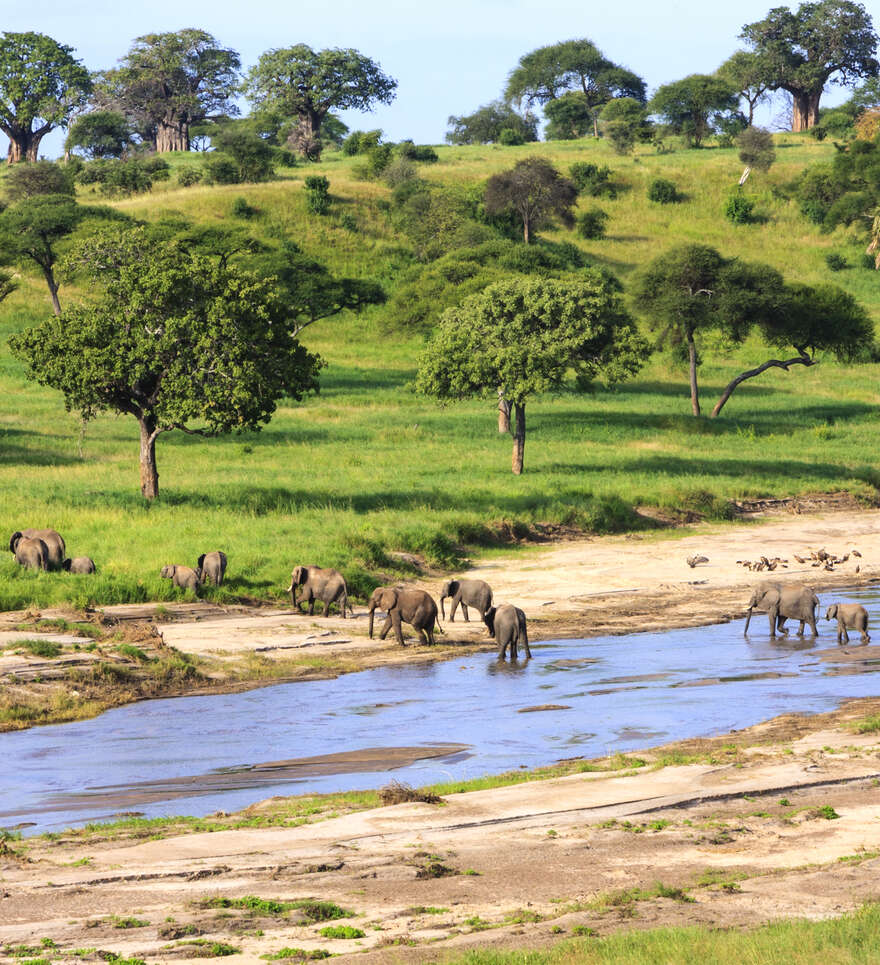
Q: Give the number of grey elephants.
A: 11